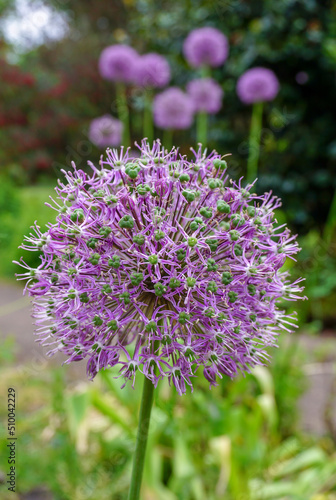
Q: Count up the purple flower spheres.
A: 8